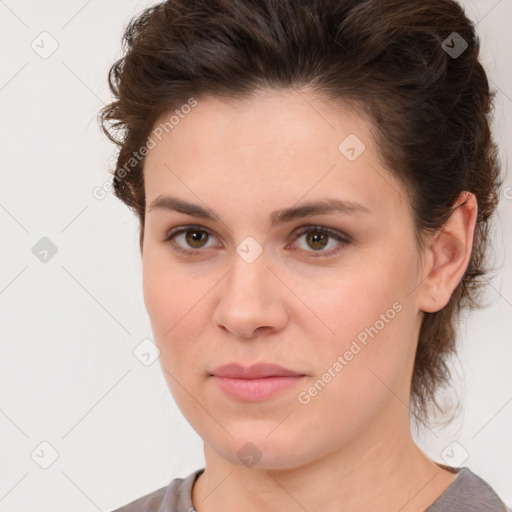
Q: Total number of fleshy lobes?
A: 1